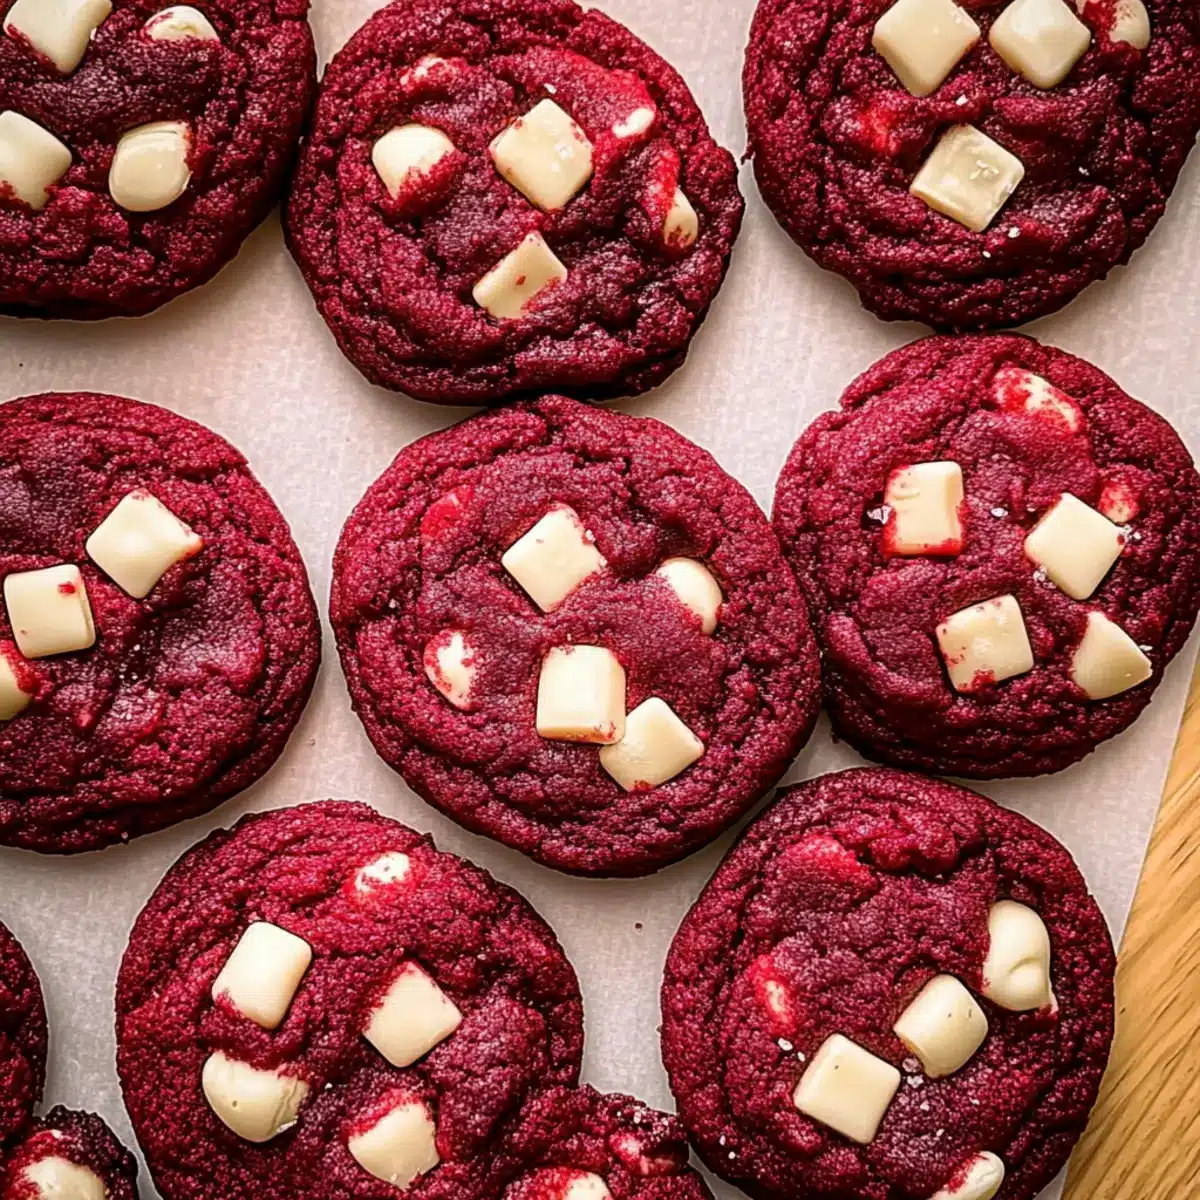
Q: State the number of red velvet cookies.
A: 11